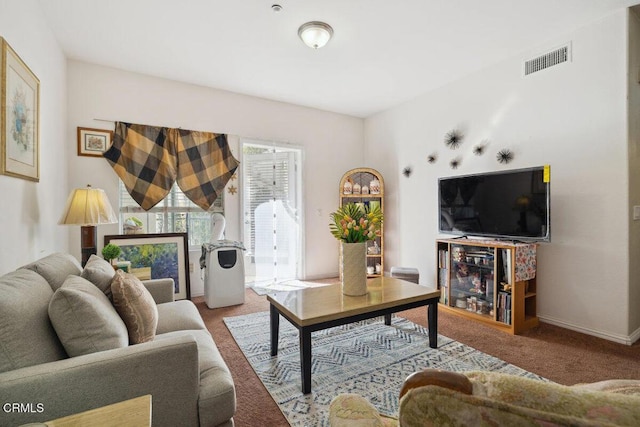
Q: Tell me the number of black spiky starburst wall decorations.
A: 6